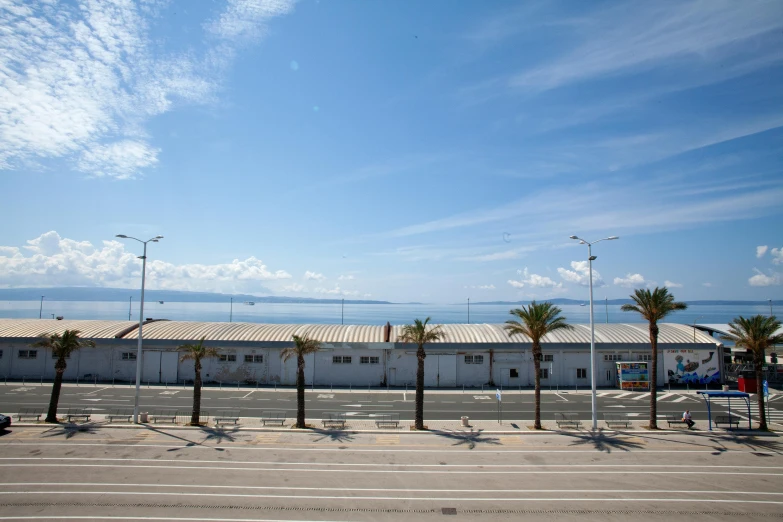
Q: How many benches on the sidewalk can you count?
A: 12